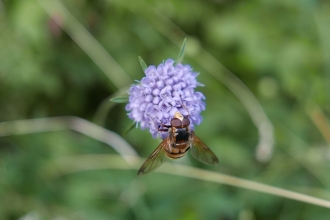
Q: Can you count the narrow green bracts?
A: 4